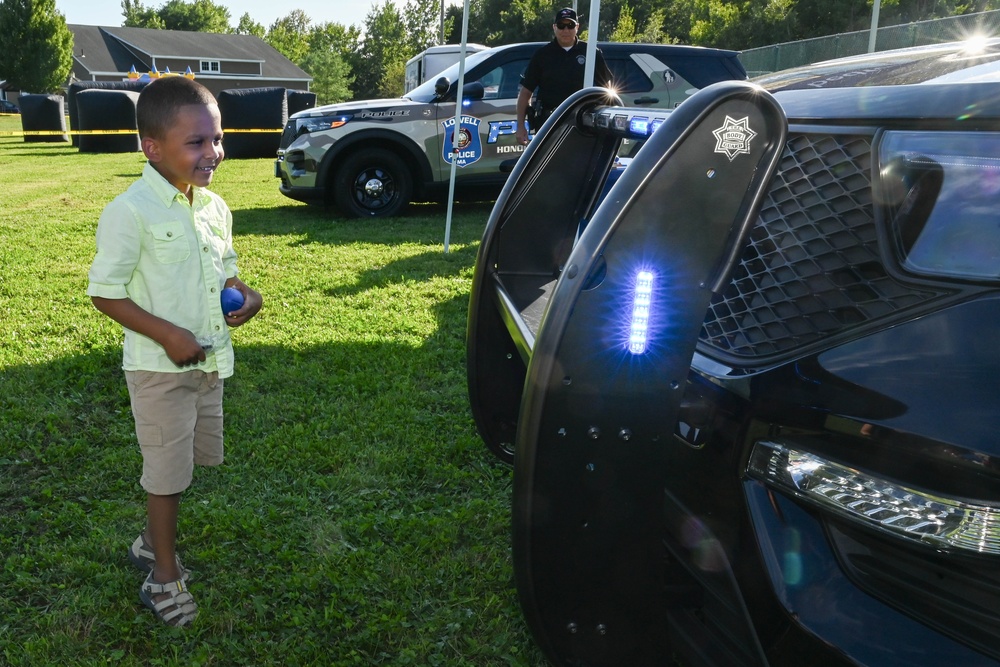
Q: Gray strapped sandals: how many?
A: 2